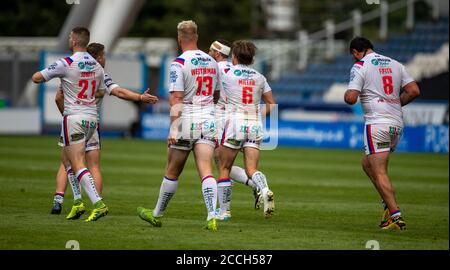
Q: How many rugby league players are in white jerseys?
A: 6